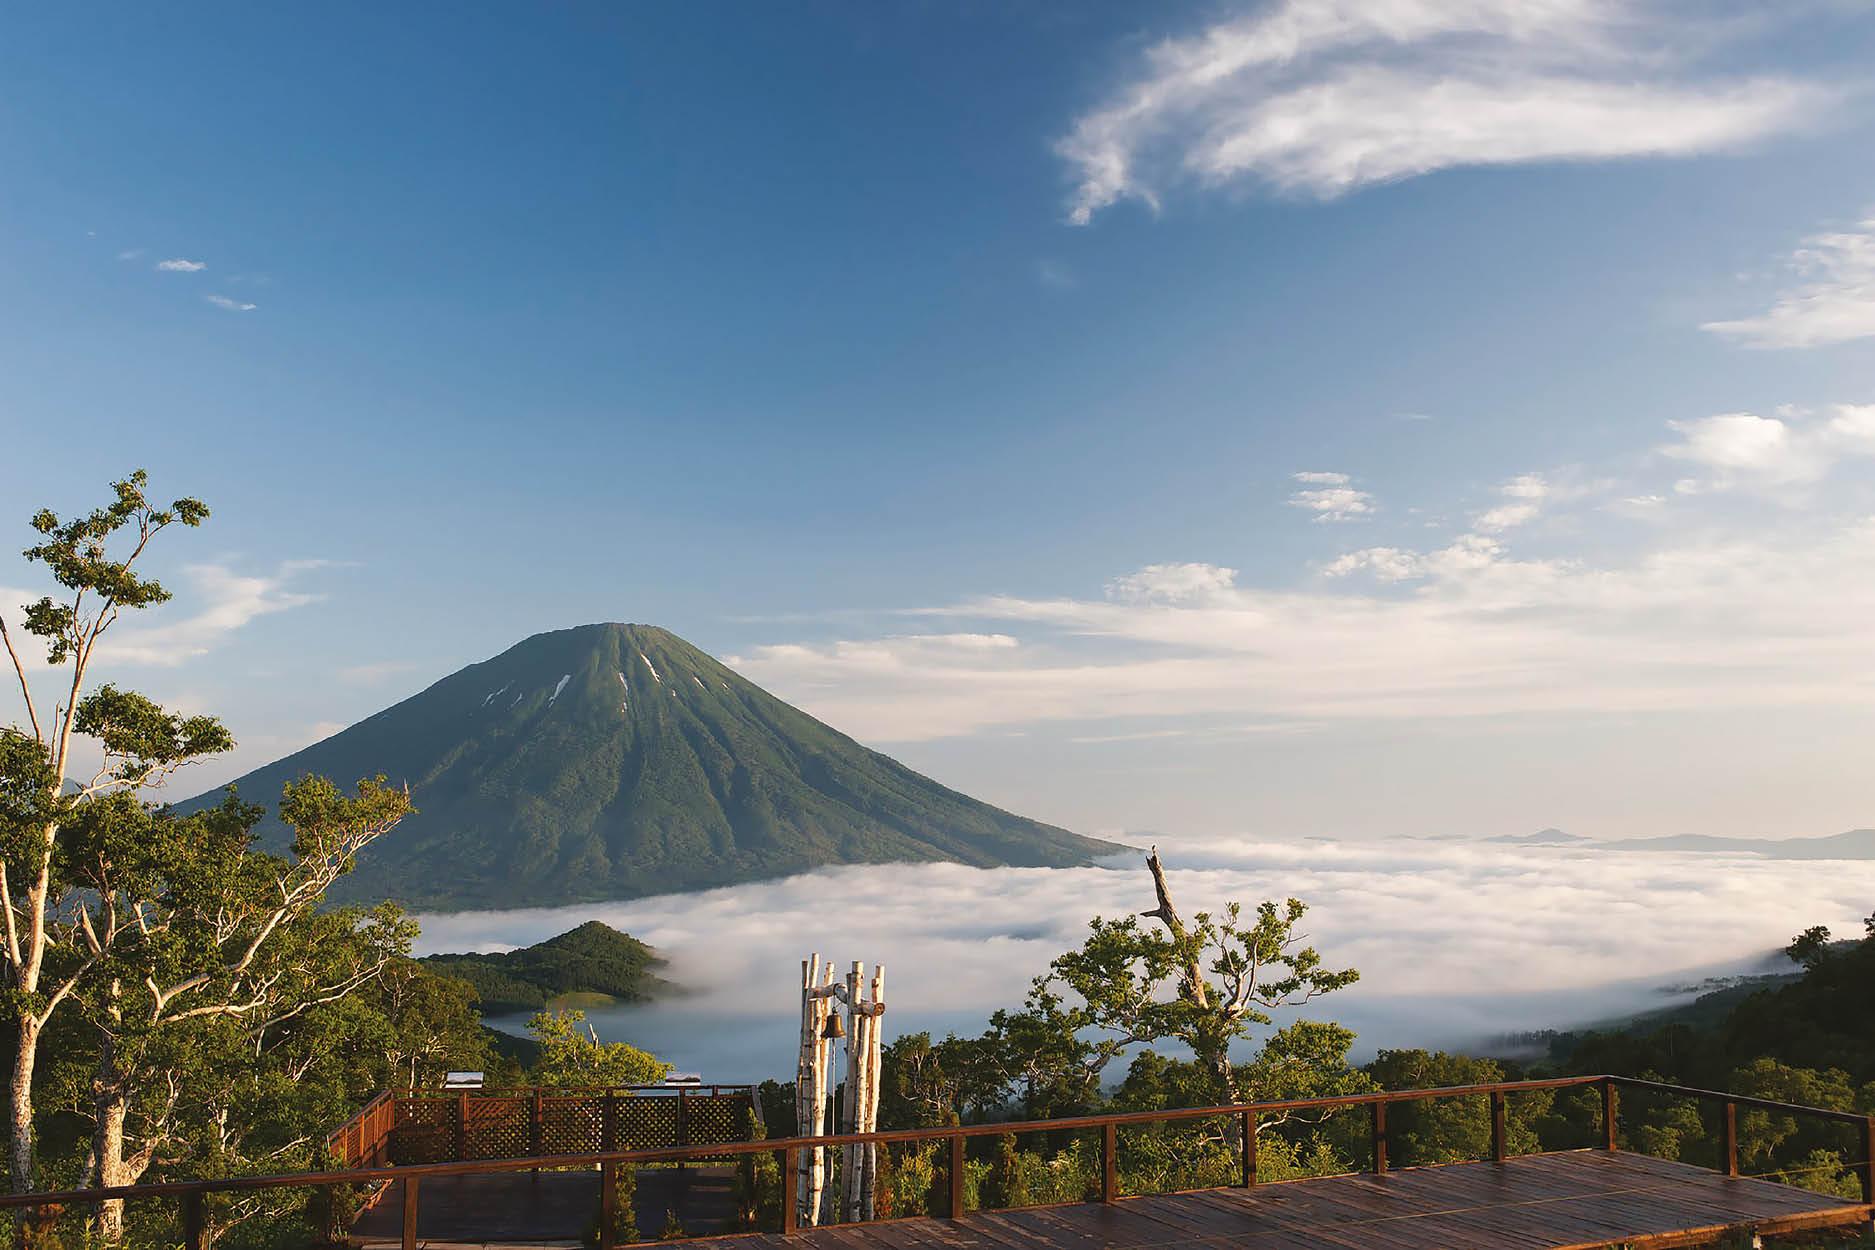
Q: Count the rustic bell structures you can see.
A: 1